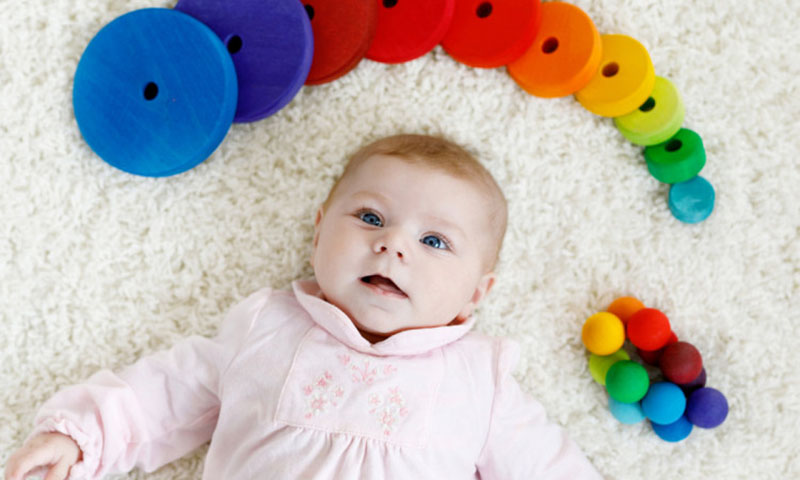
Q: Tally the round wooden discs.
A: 10